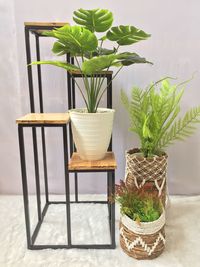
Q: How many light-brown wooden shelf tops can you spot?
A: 4